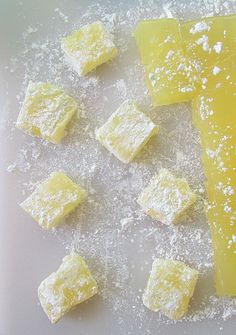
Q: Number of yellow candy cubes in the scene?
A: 7